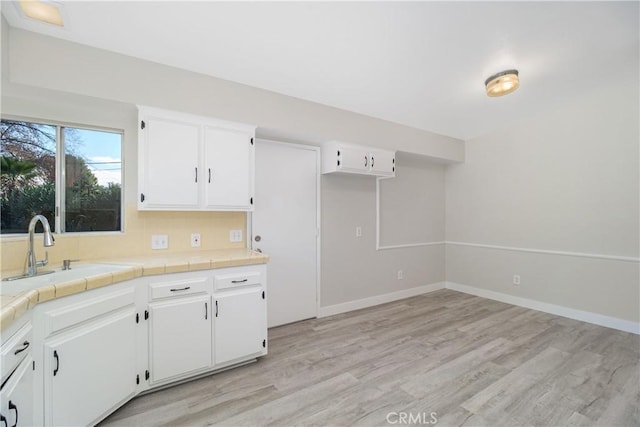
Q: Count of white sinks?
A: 1